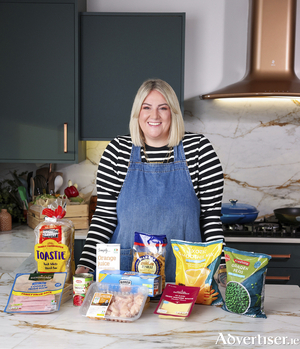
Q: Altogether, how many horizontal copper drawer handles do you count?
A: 2